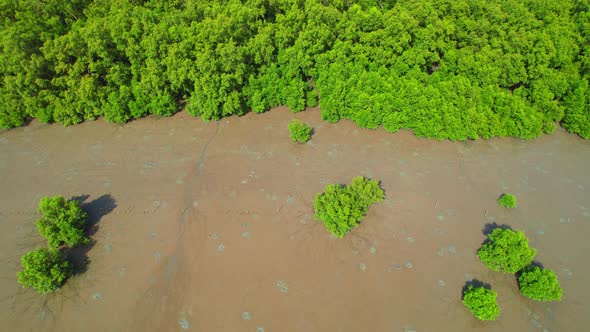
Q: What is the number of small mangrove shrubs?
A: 8